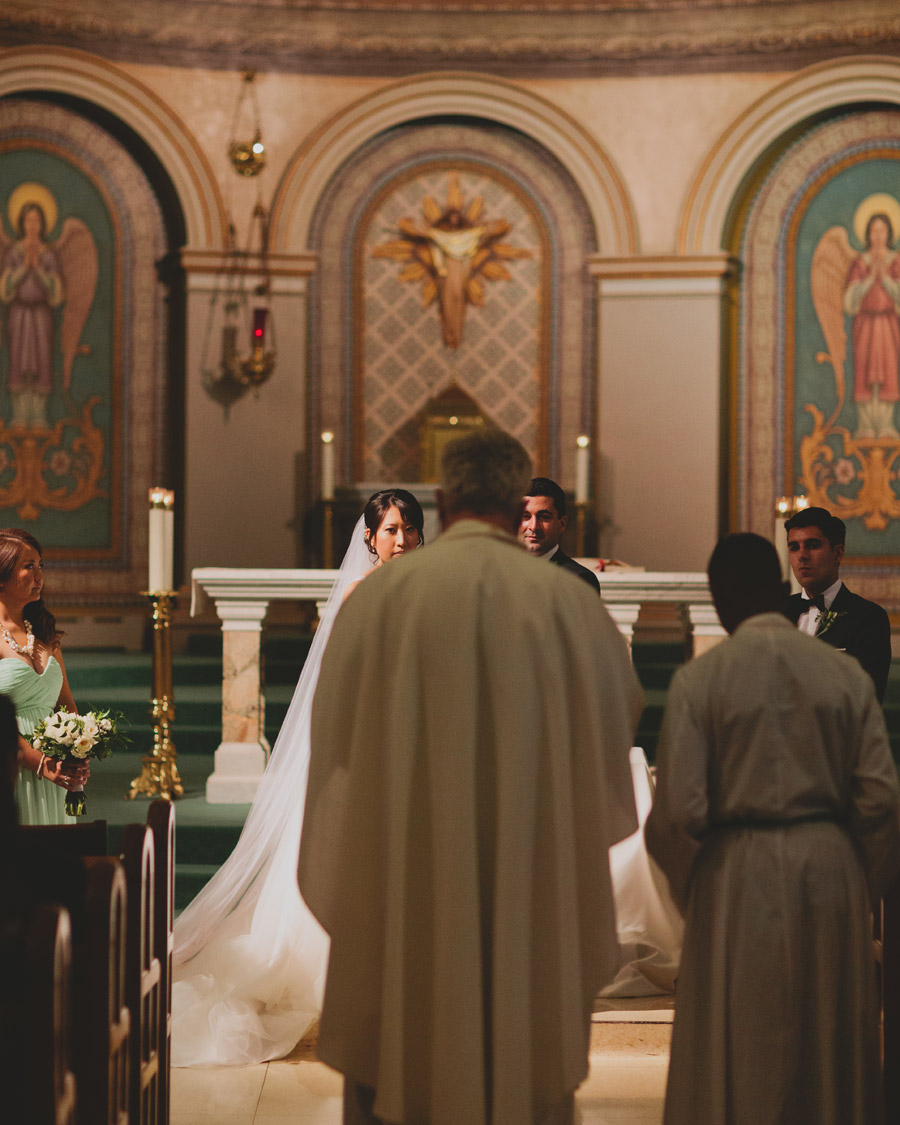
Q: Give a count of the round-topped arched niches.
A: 3